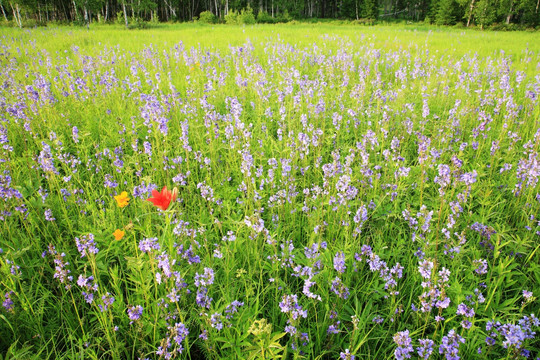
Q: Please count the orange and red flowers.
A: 3